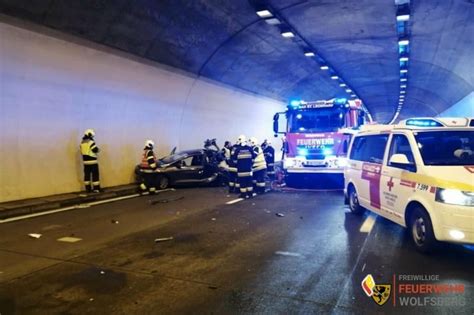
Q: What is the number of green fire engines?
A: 0